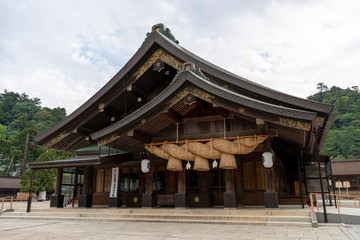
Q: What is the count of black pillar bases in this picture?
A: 7